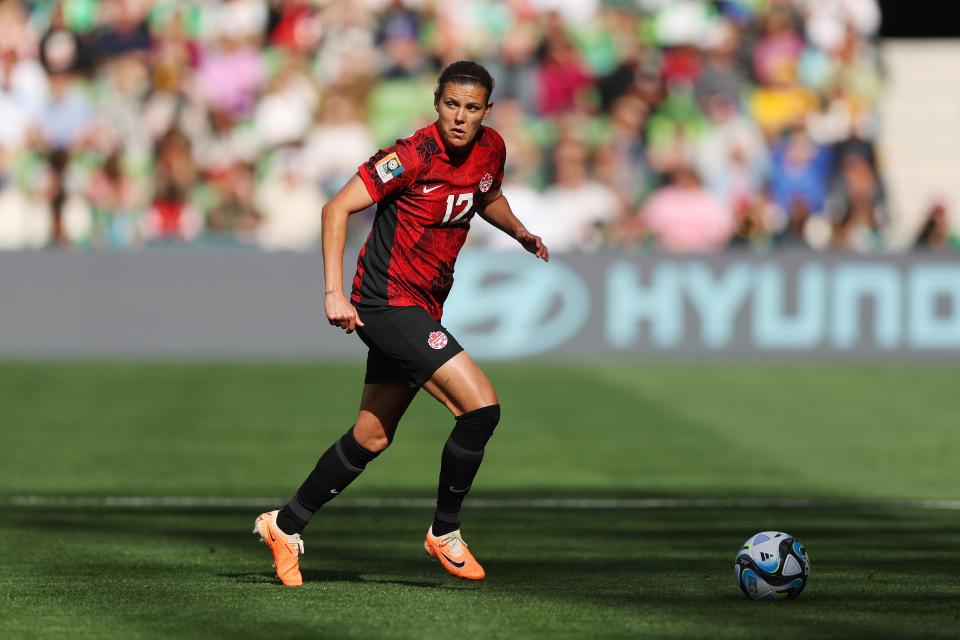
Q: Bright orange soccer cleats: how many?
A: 2